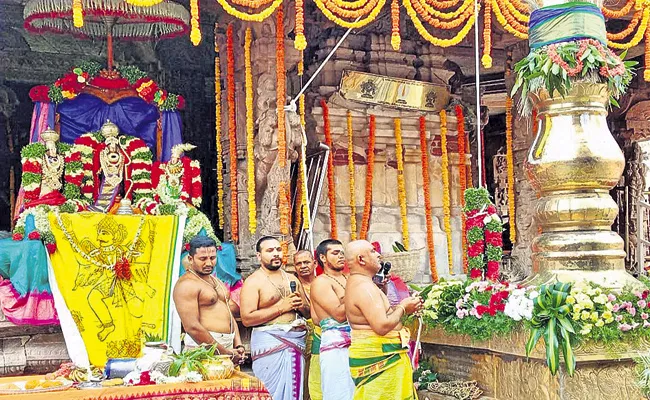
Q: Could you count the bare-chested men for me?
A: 5